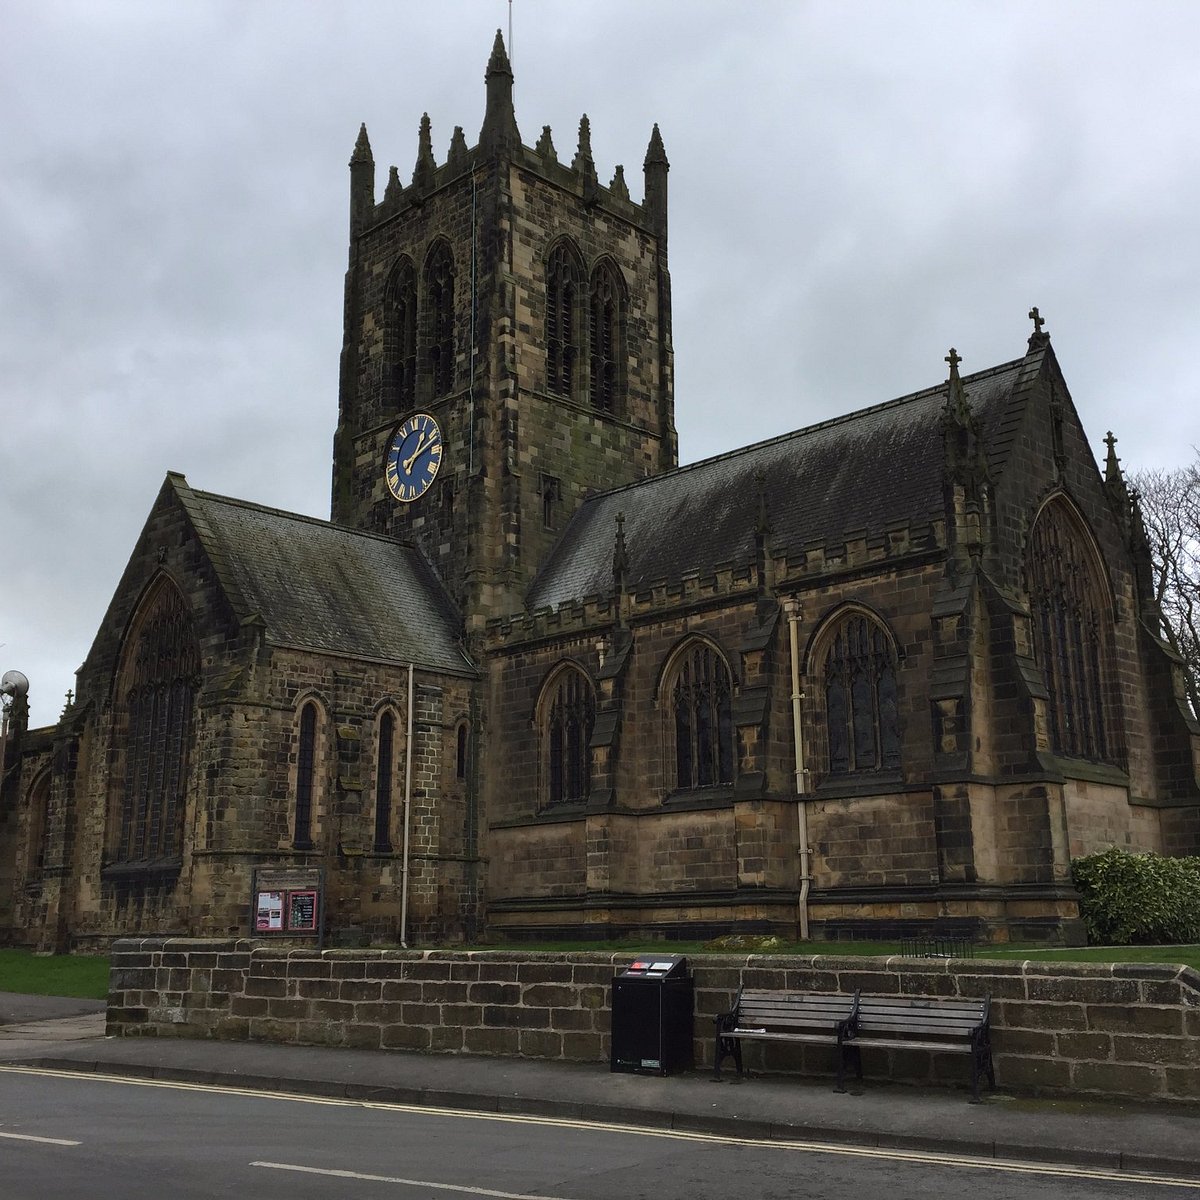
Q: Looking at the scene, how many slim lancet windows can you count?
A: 3